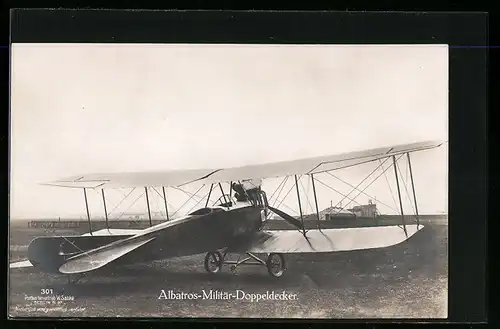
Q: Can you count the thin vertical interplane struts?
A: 8